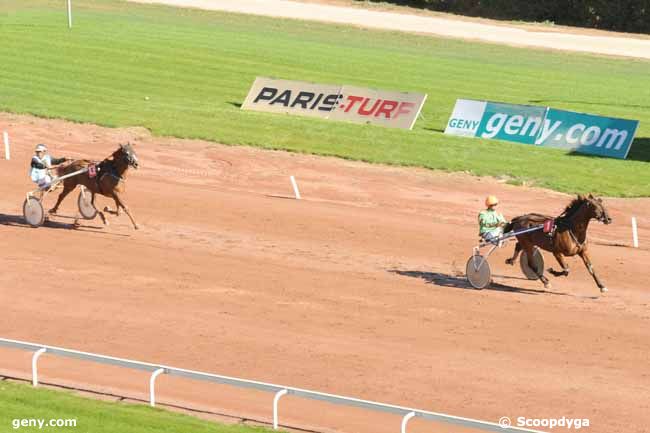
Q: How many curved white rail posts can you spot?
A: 4